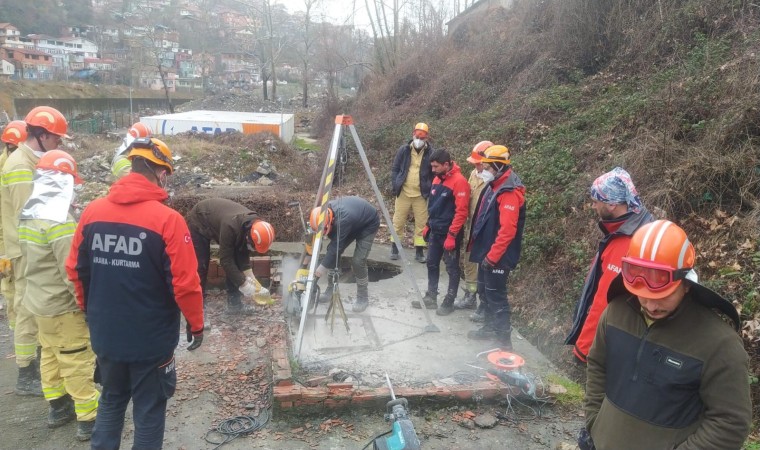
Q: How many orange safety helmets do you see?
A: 11